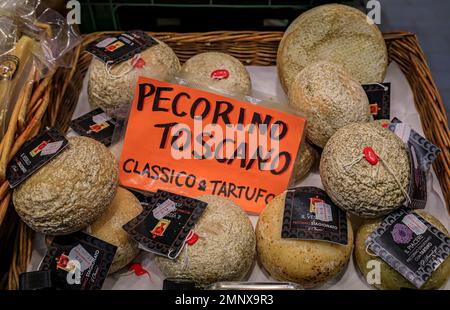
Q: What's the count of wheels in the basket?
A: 11